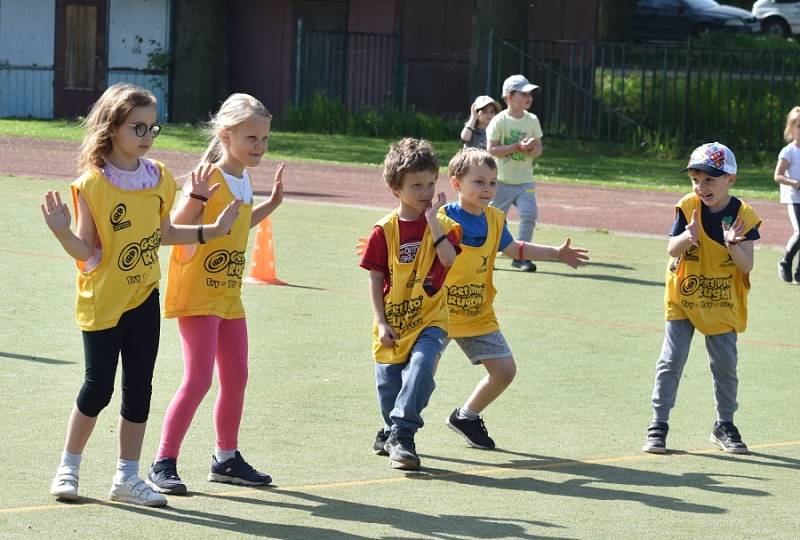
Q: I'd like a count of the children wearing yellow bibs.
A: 5